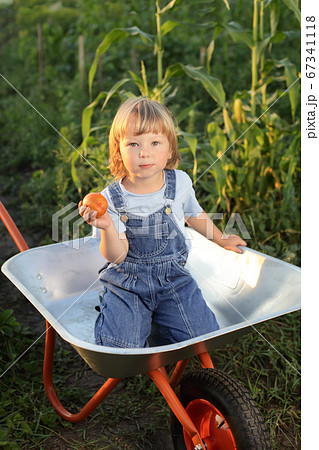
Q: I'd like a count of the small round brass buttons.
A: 2